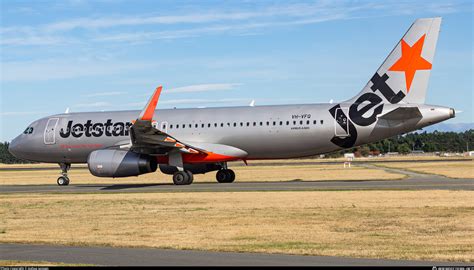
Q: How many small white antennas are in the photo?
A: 3